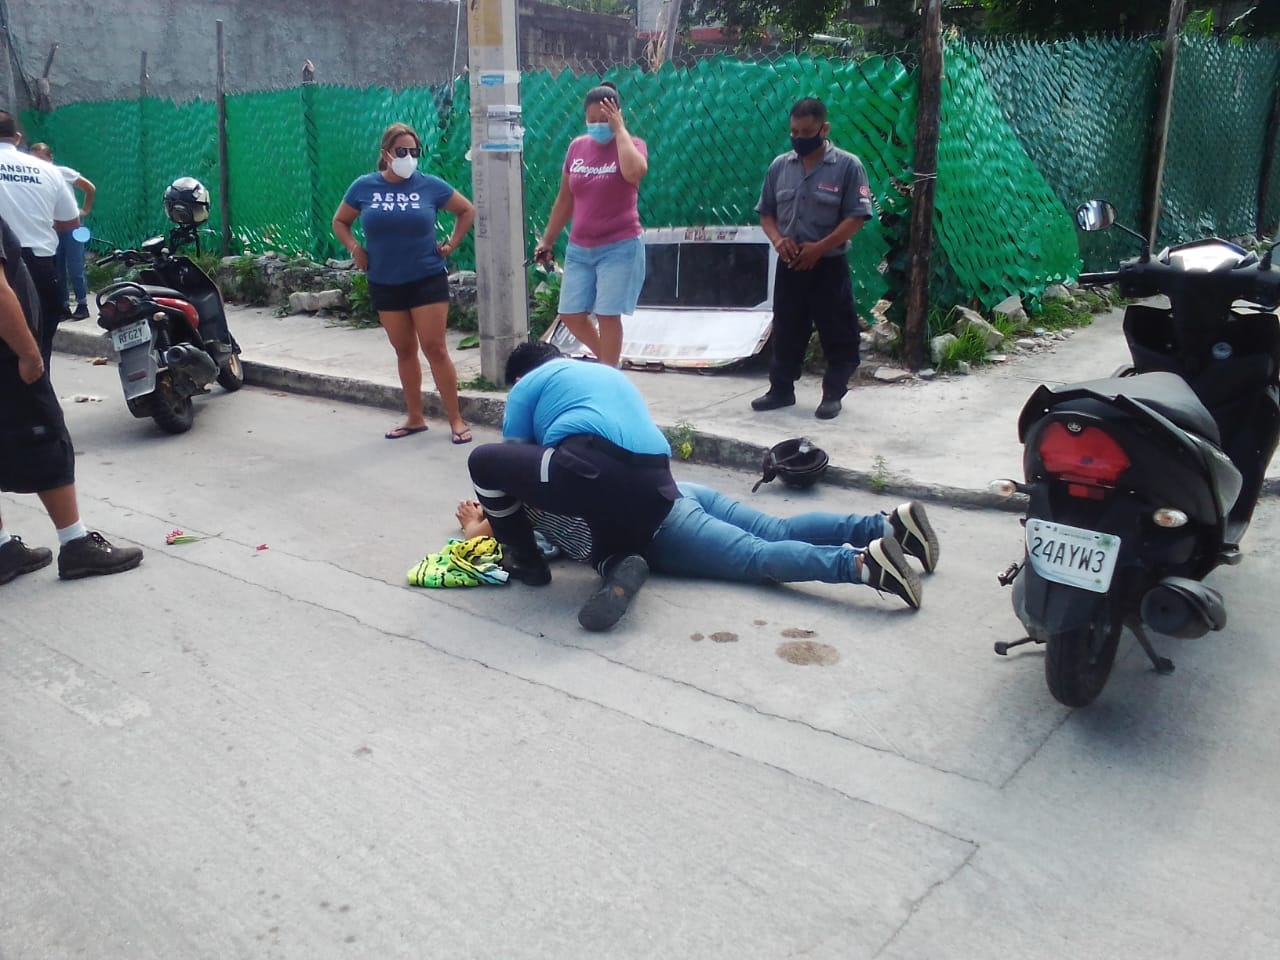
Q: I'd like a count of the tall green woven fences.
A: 1